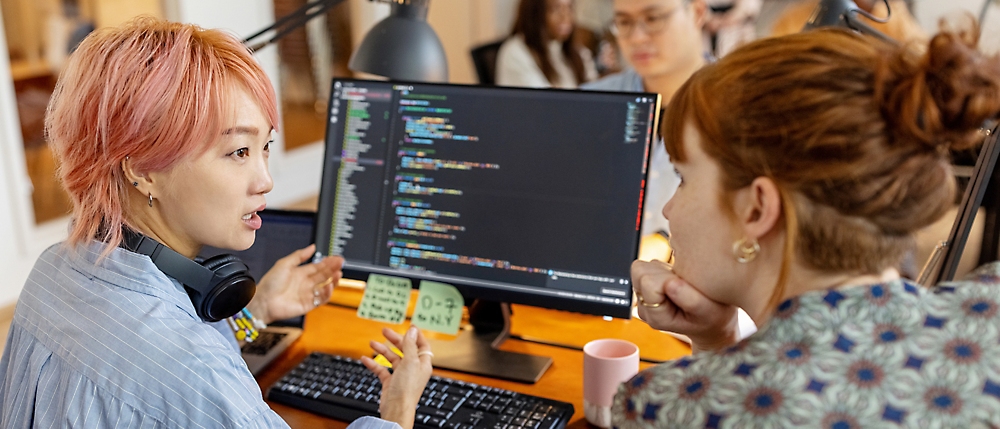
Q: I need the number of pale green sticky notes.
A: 2